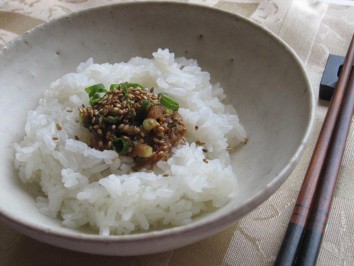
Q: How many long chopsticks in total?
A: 2